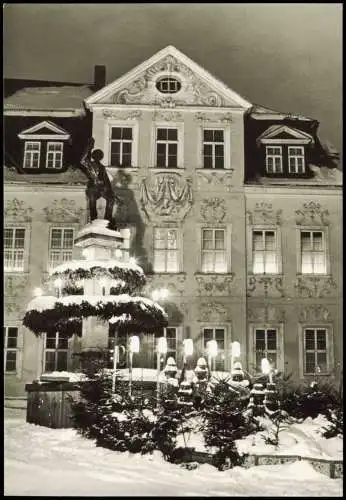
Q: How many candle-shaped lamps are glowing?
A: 6